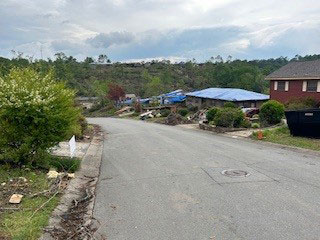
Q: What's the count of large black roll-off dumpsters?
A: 1